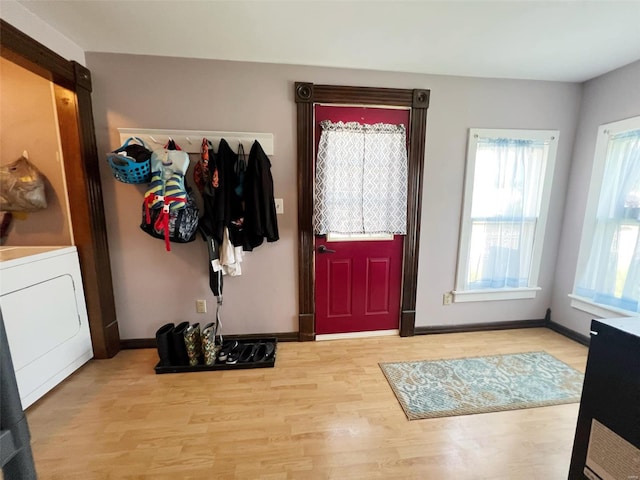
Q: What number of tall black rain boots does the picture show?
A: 2